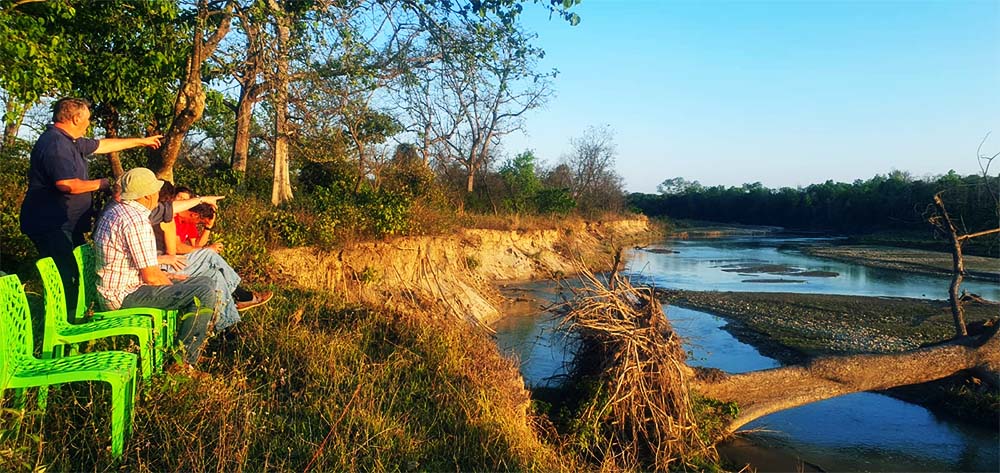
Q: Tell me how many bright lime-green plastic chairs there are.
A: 3